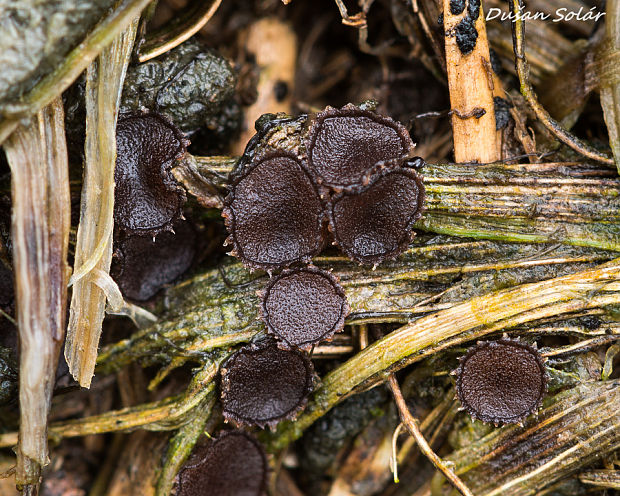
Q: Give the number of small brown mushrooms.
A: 9